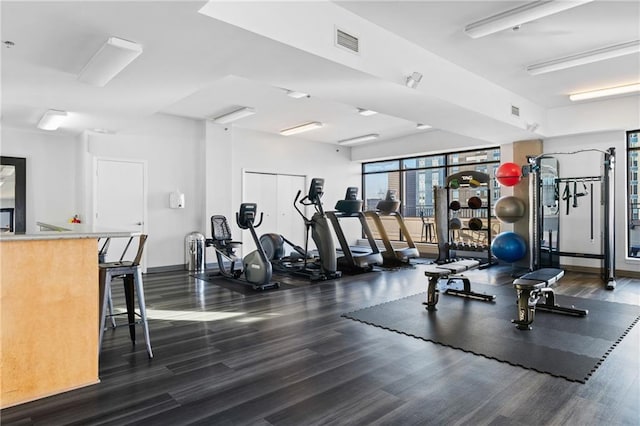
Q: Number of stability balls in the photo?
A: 3